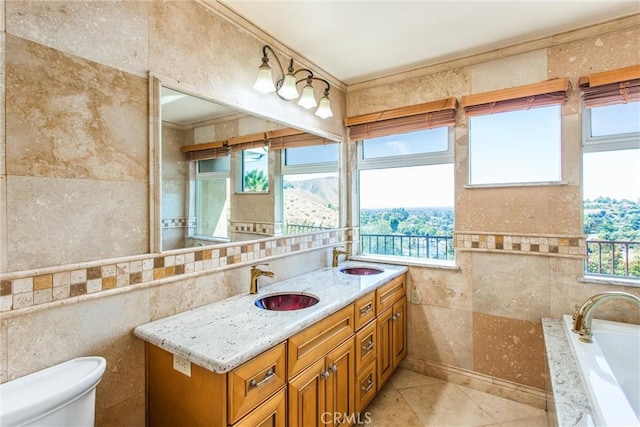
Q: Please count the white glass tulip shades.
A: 4